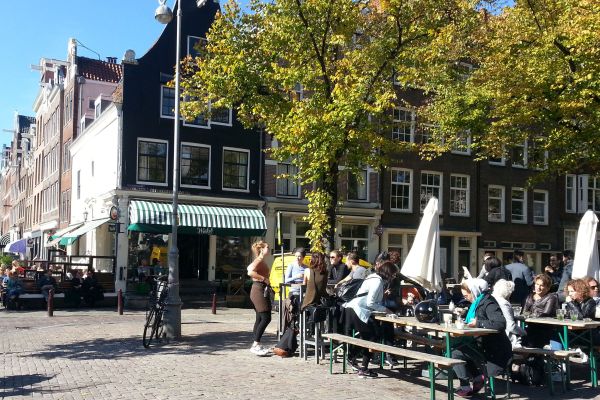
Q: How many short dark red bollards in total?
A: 3